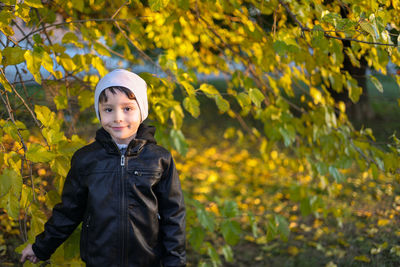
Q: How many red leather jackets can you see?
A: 0